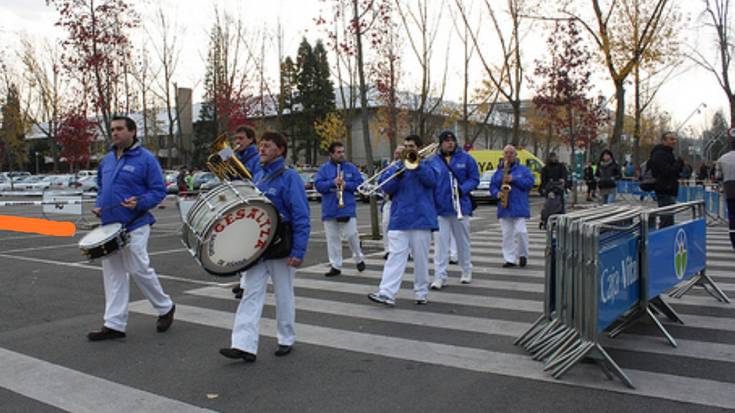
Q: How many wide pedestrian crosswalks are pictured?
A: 1